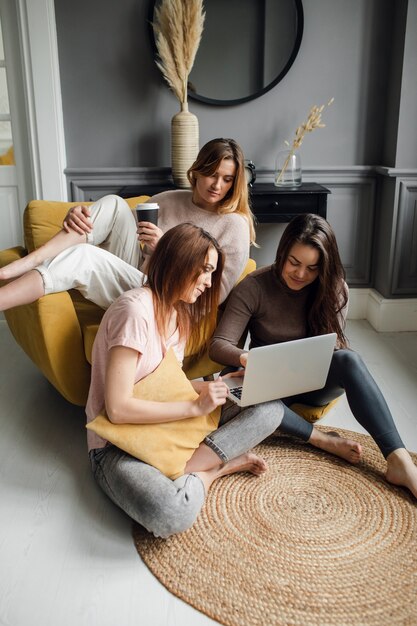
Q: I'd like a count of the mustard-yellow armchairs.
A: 1